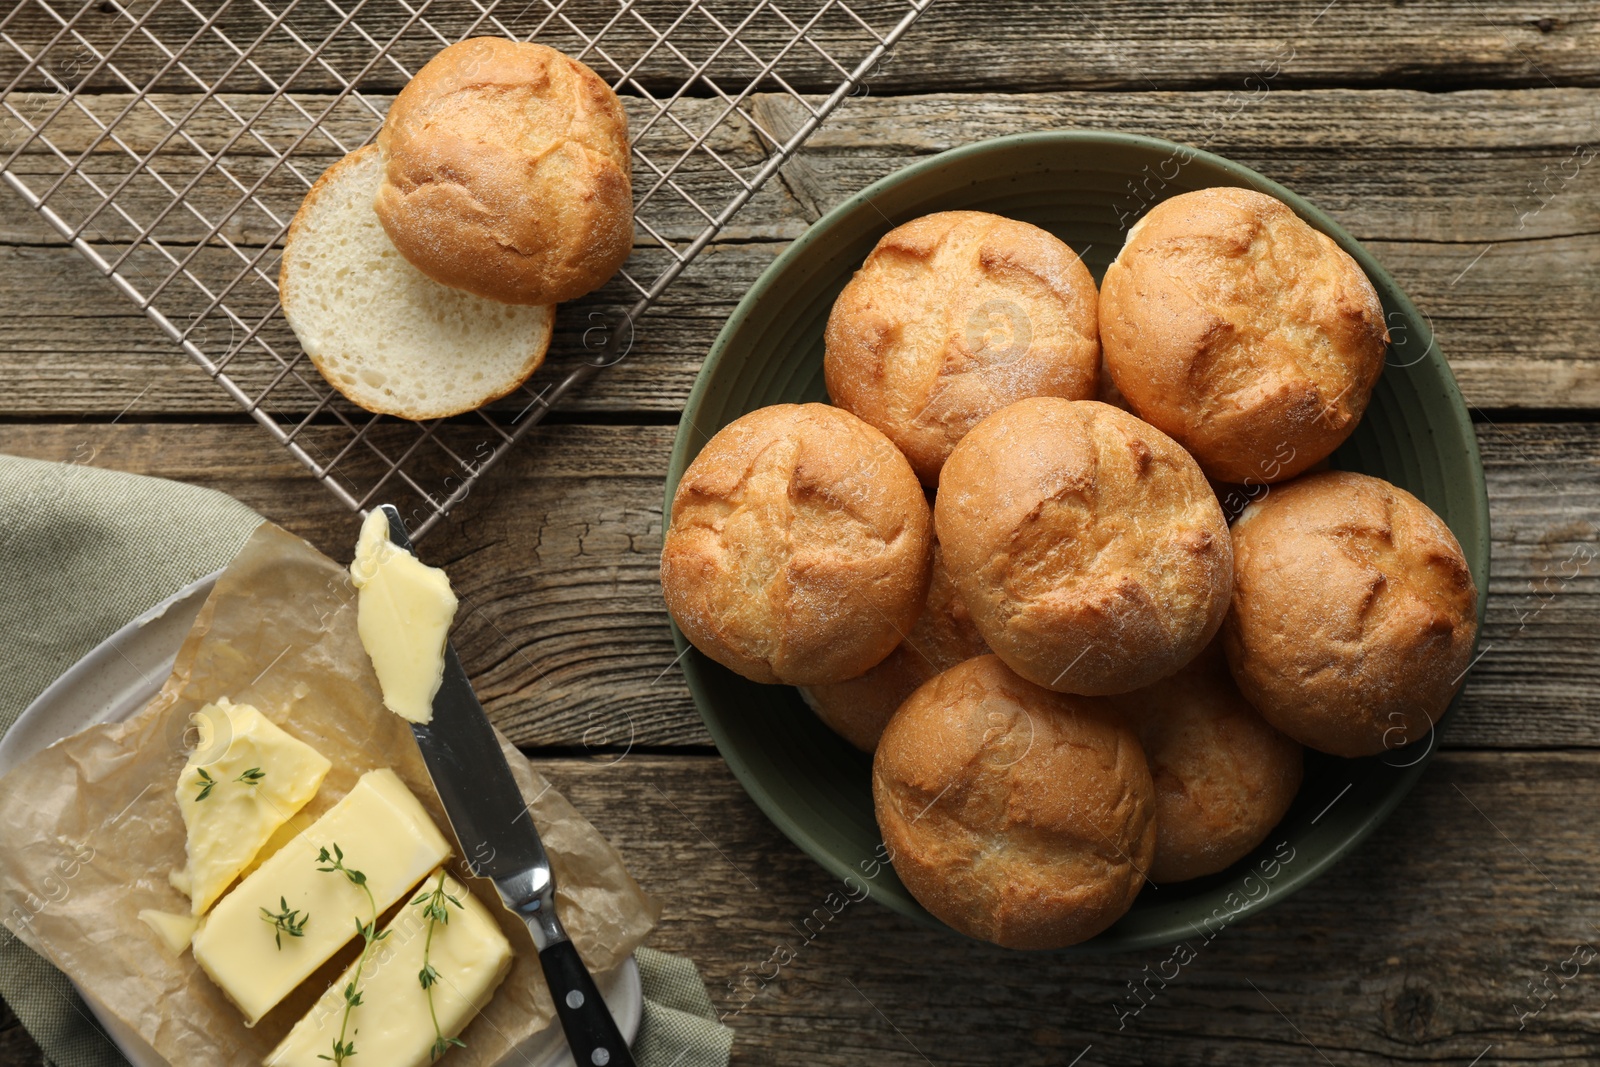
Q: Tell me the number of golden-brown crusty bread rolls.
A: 9